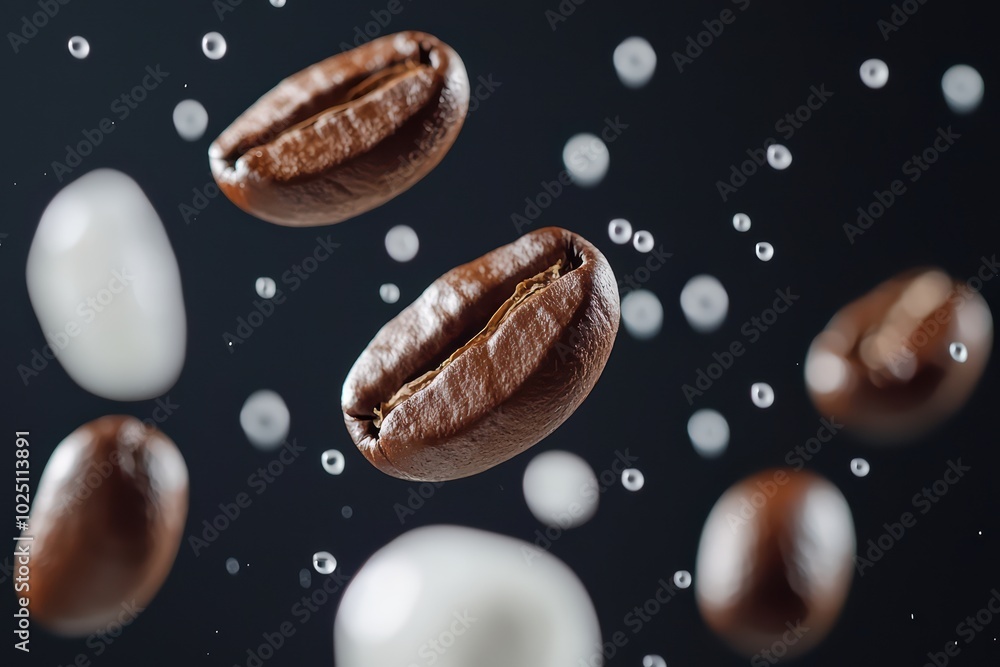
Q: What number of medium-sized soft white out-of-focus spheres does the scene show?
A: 10